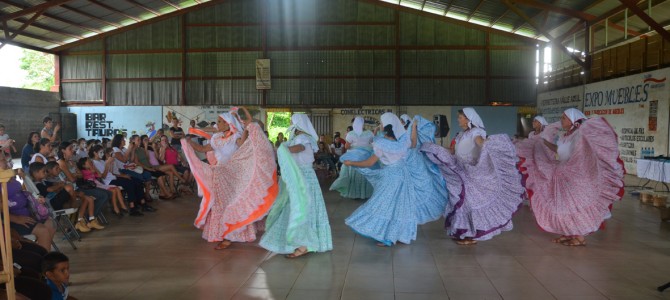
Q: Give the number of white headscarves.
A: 8